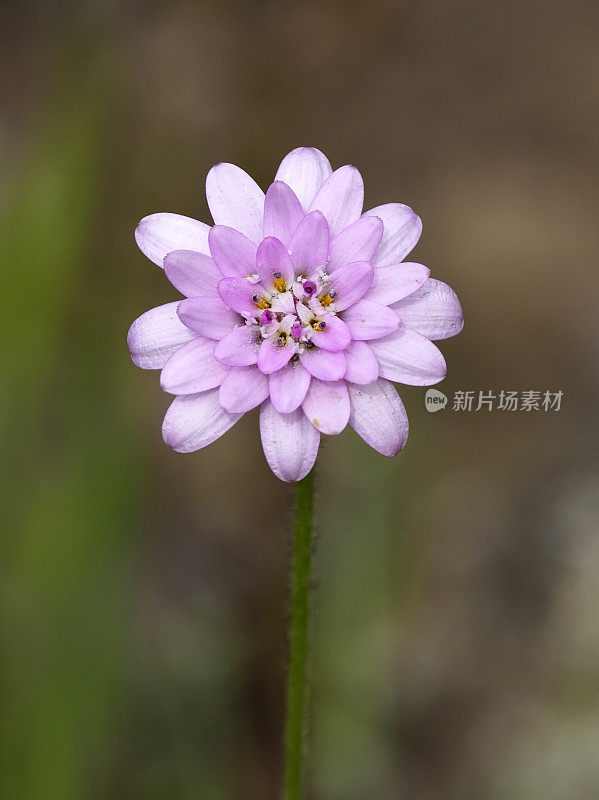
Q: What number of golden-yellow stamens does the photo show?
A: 5